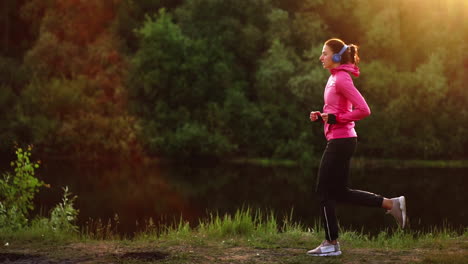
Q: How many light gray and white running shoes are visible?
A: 2